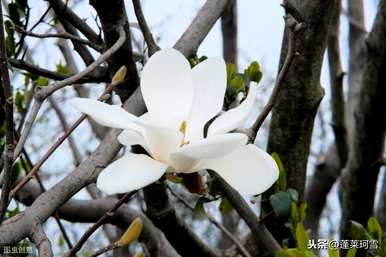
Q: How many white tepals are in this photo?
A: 8